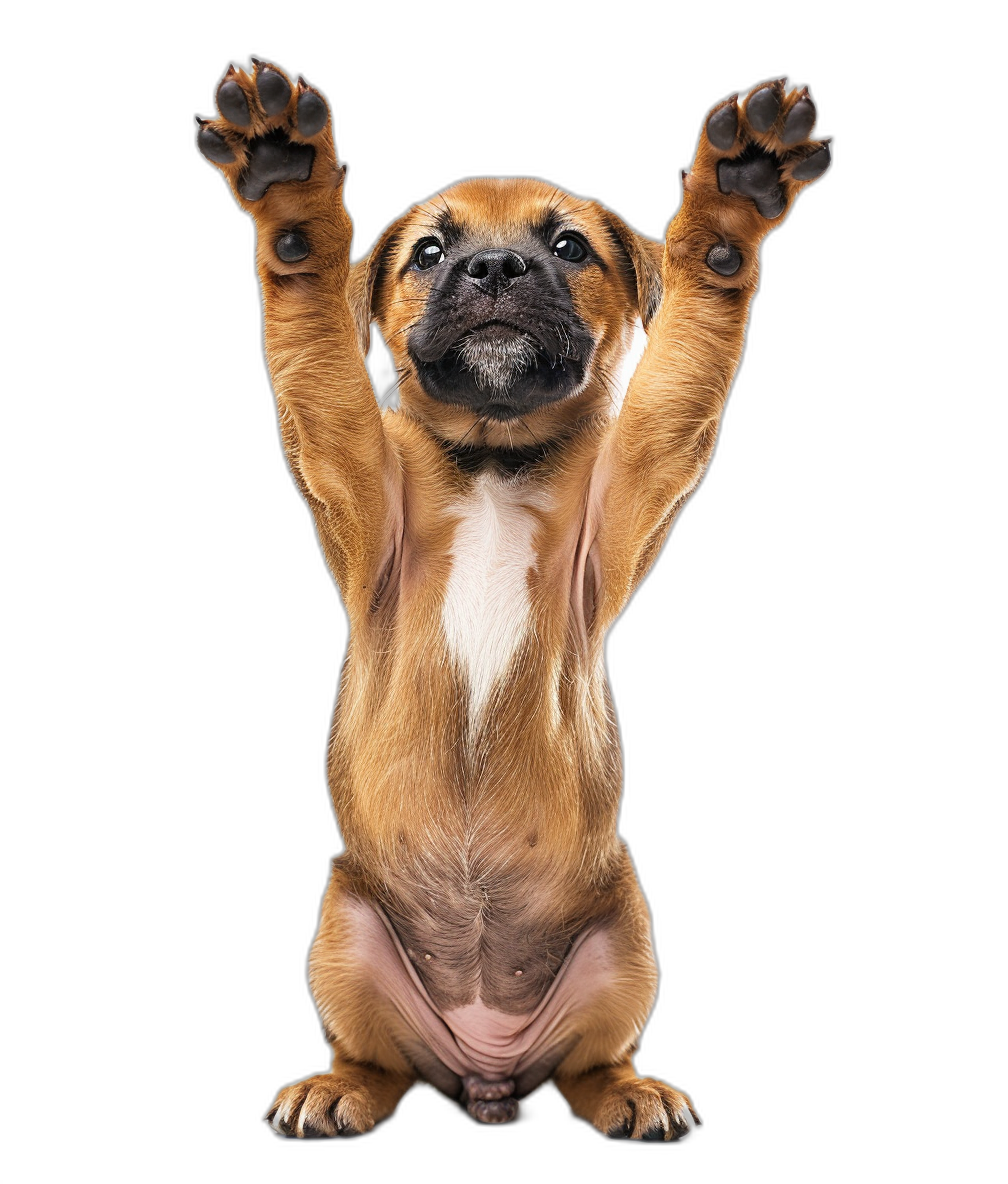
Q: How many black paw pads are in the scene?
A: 12